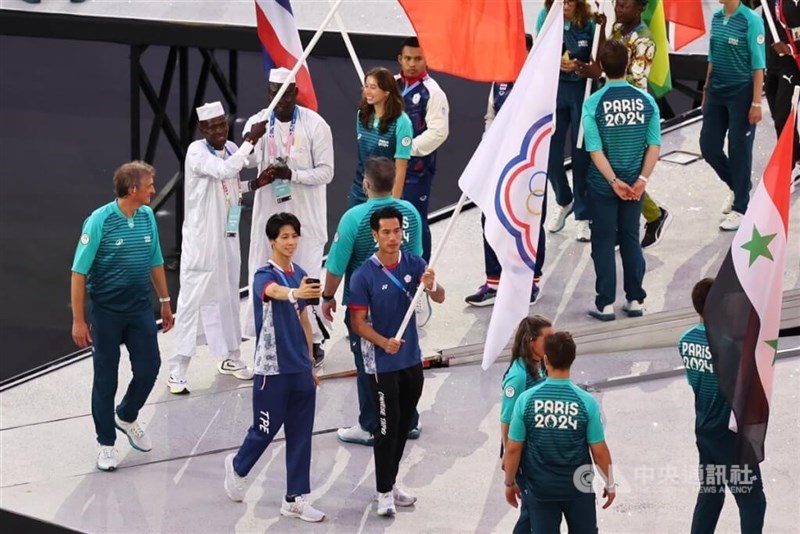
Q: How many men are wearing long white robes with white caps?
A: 2